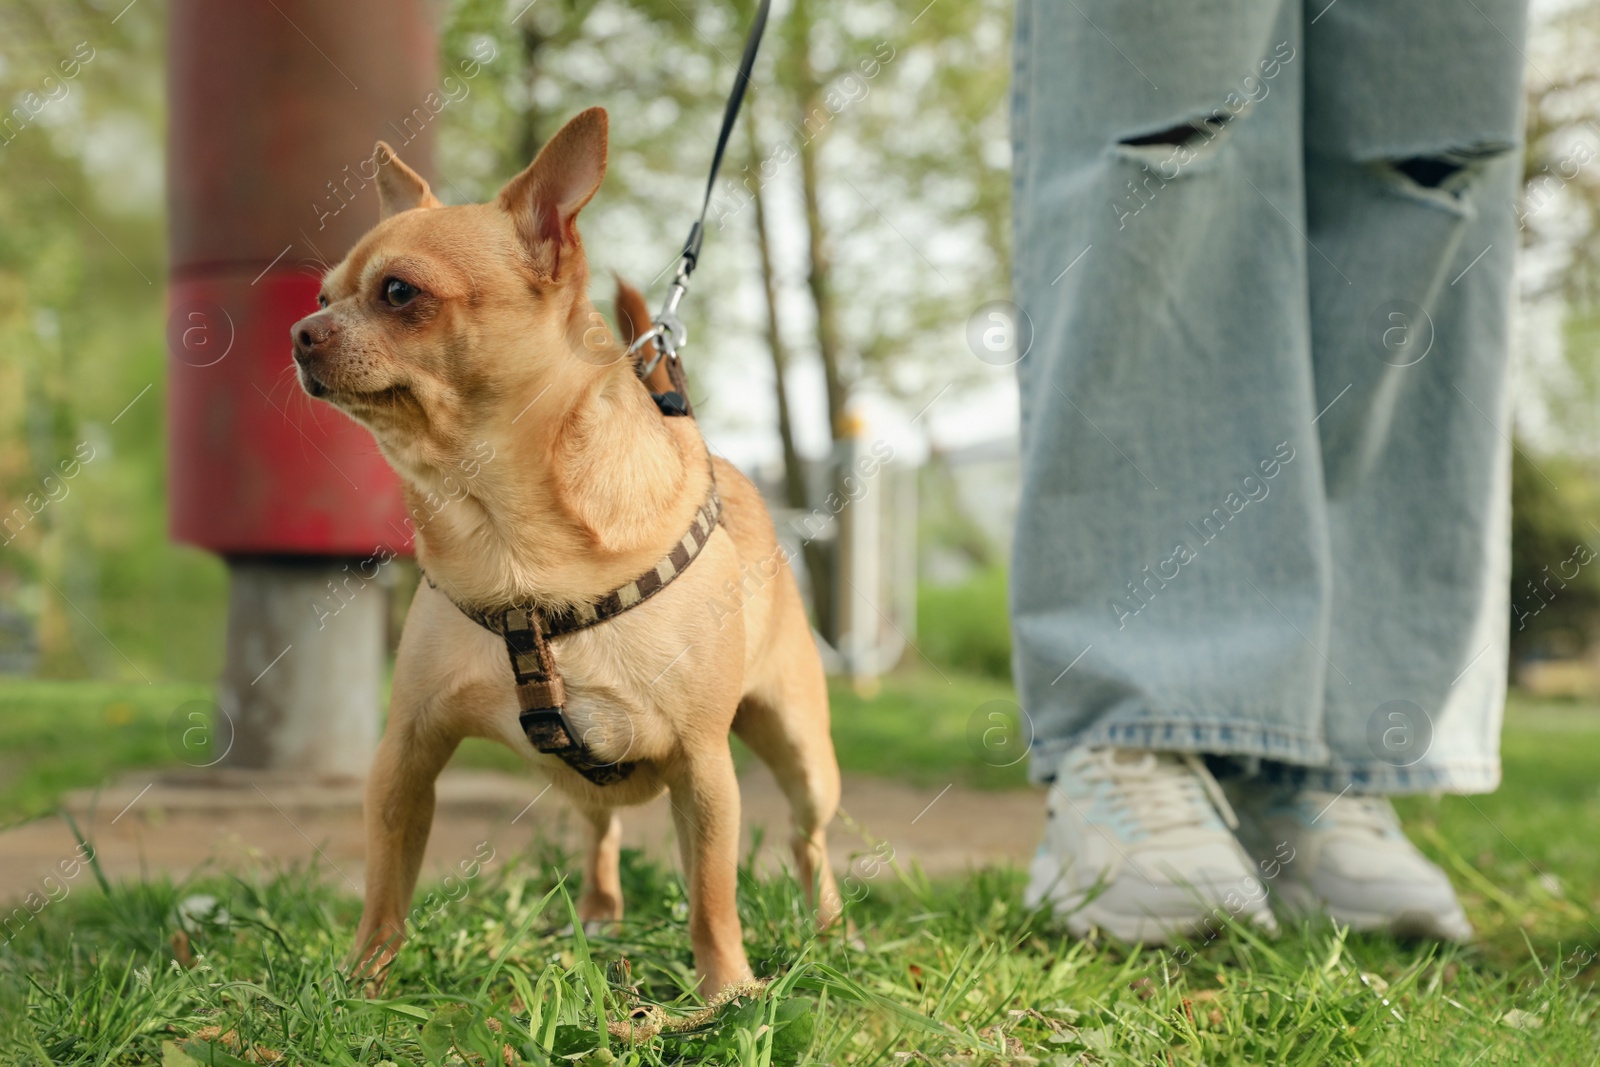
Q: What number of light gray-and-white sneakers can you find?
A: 2